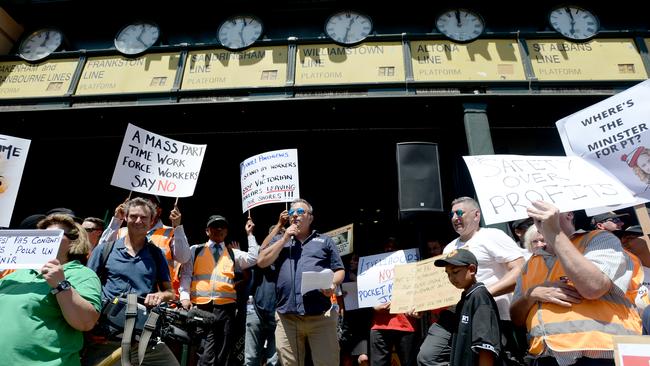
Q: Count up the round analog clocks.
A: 6